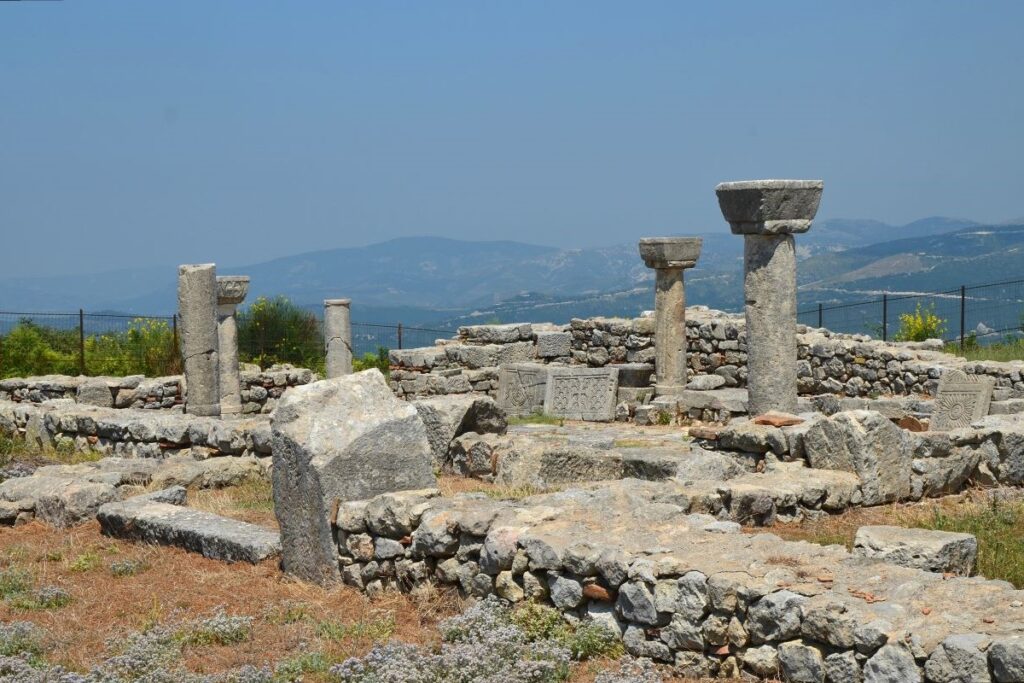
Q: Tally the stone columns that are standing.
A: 5